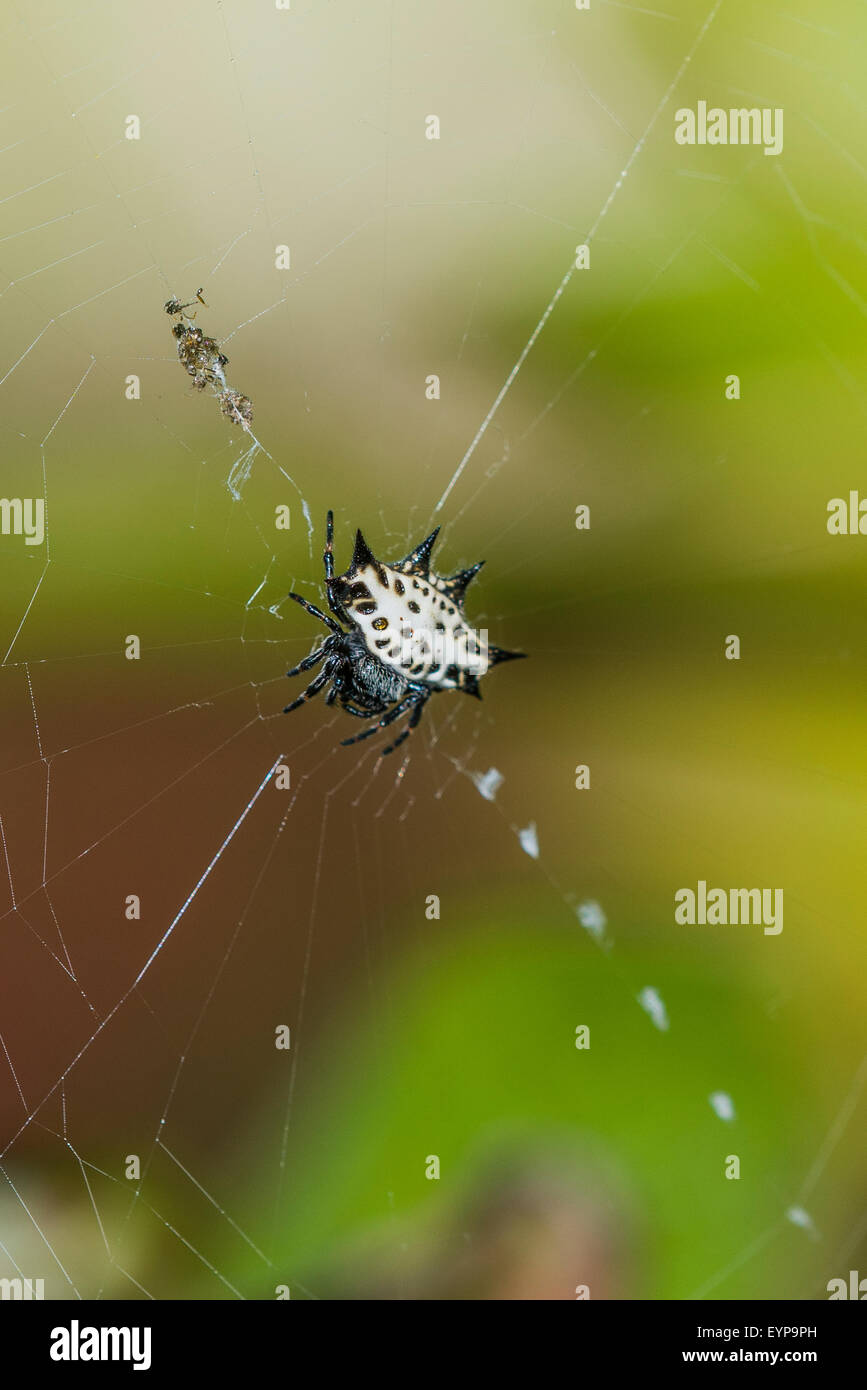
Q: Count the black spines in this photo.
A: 6